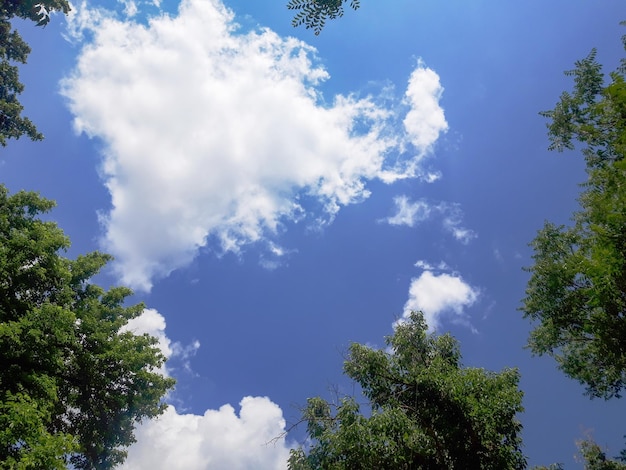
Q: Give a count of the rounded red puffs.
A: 0